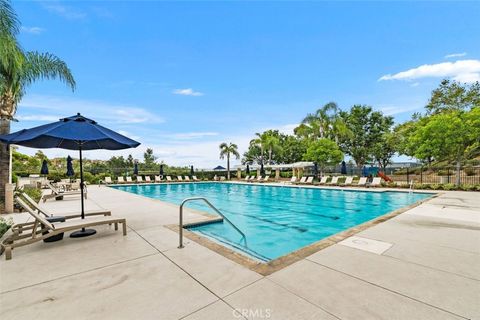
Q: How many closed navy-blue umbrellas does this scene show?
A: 9